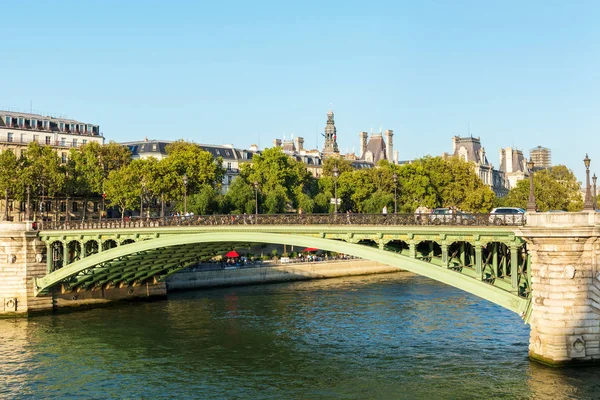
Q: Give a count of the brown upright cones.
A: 0